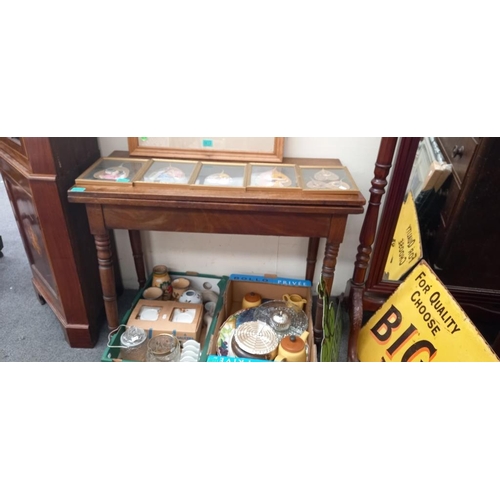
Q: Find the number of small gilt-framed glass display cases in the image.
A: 5